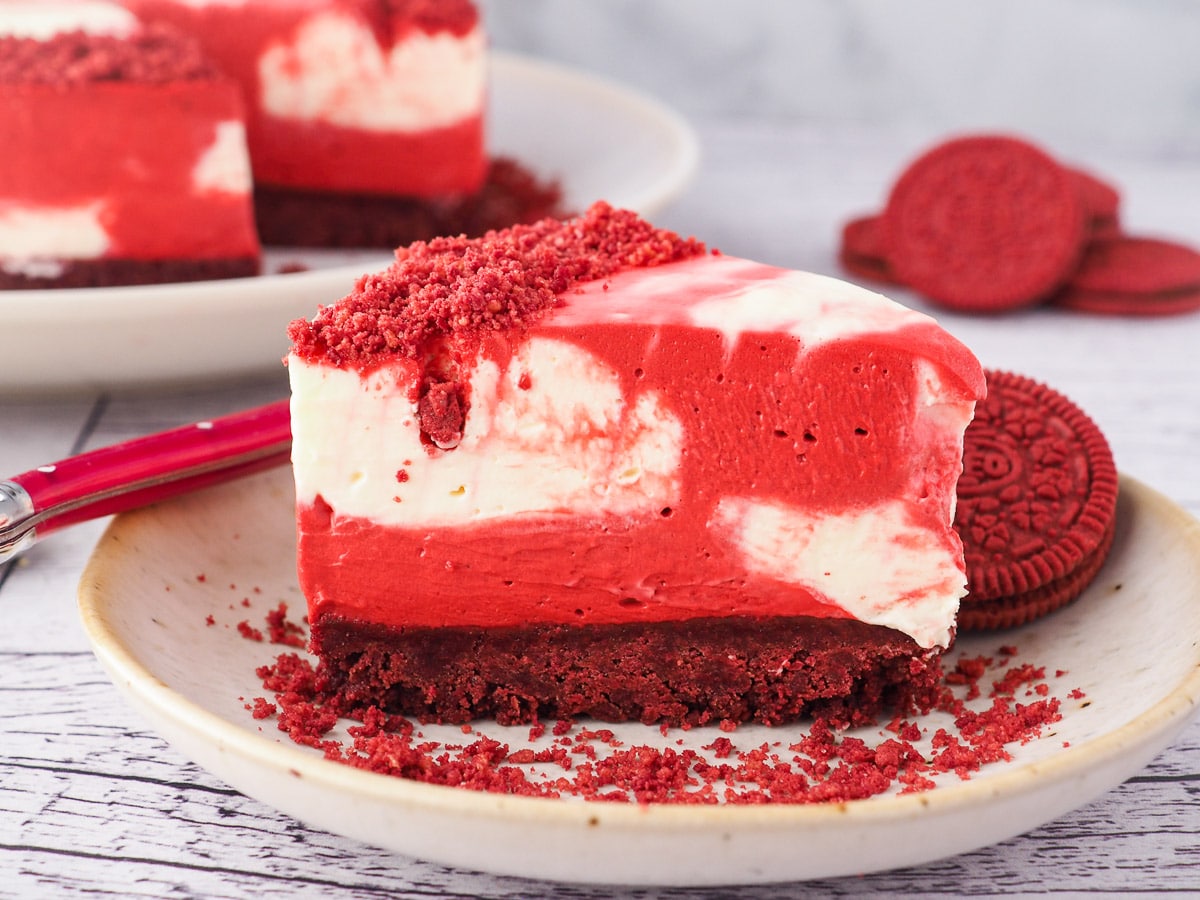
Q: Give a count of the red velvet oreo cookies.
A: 5